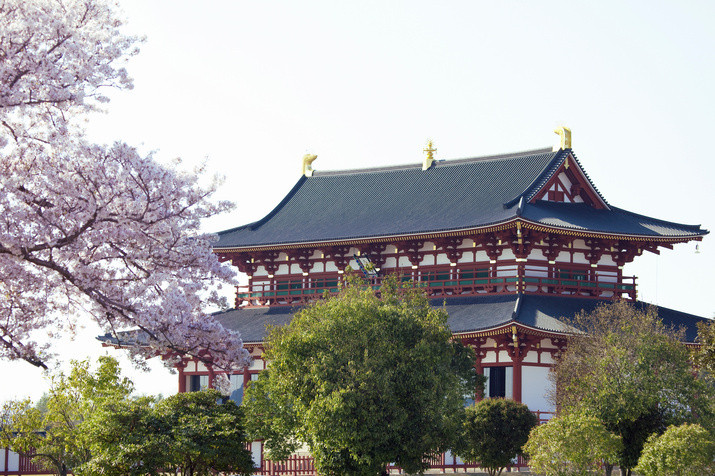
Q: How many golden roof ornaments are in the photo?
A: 3